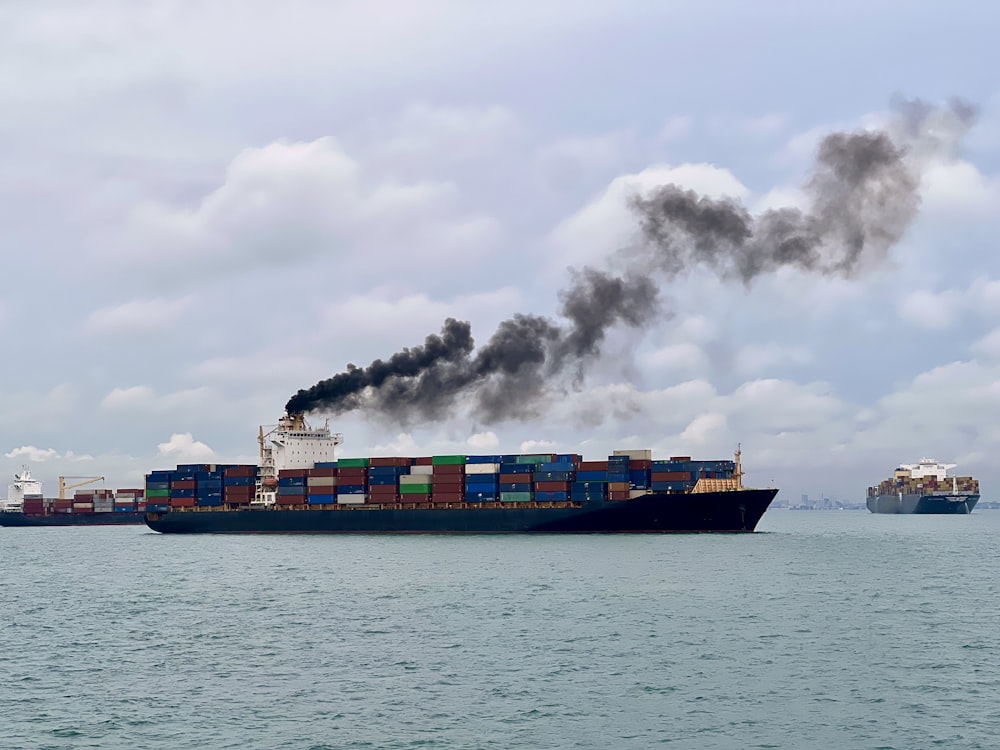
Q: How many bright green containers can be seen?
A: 4